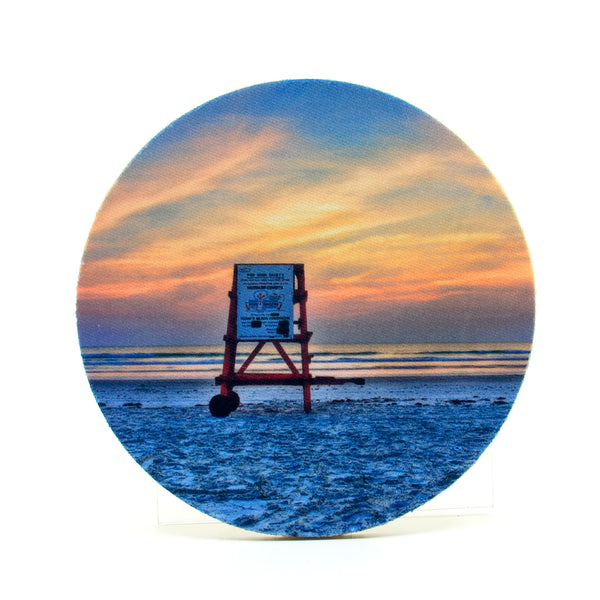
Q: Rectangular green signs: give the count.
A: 0